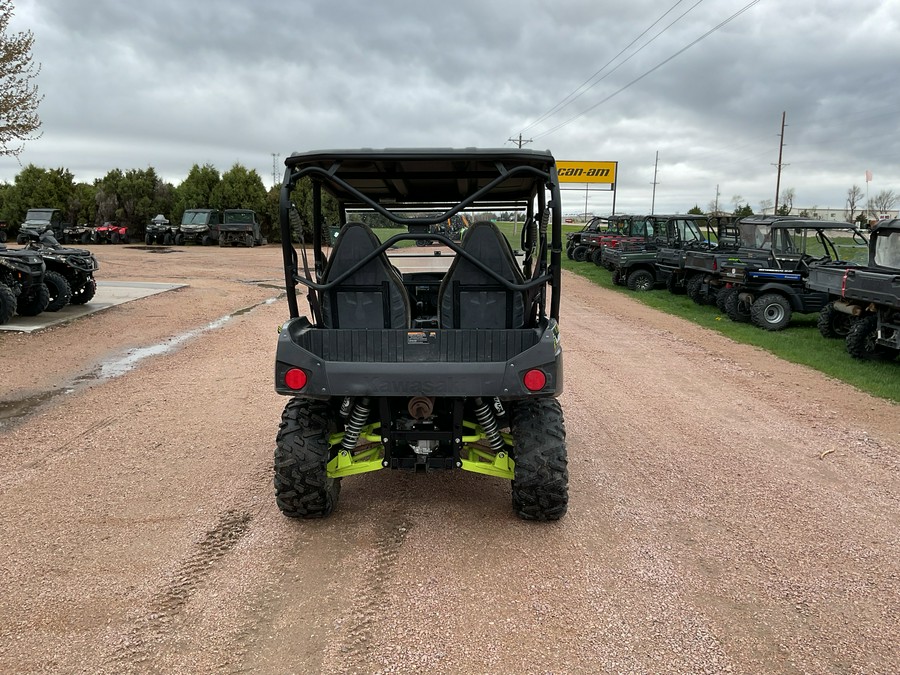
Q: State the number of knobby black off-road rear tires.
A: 2